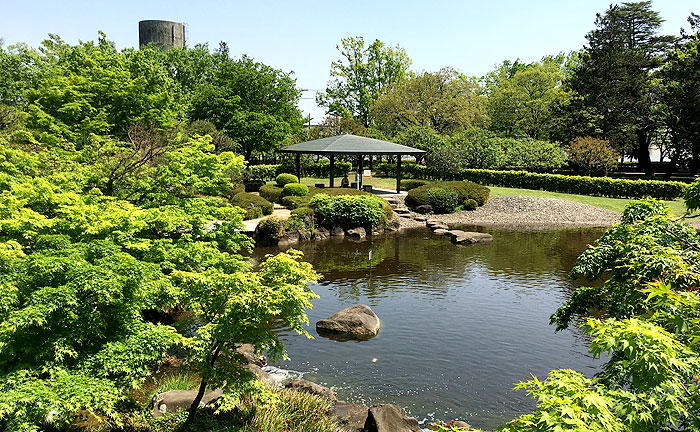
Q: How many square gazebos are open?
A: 1